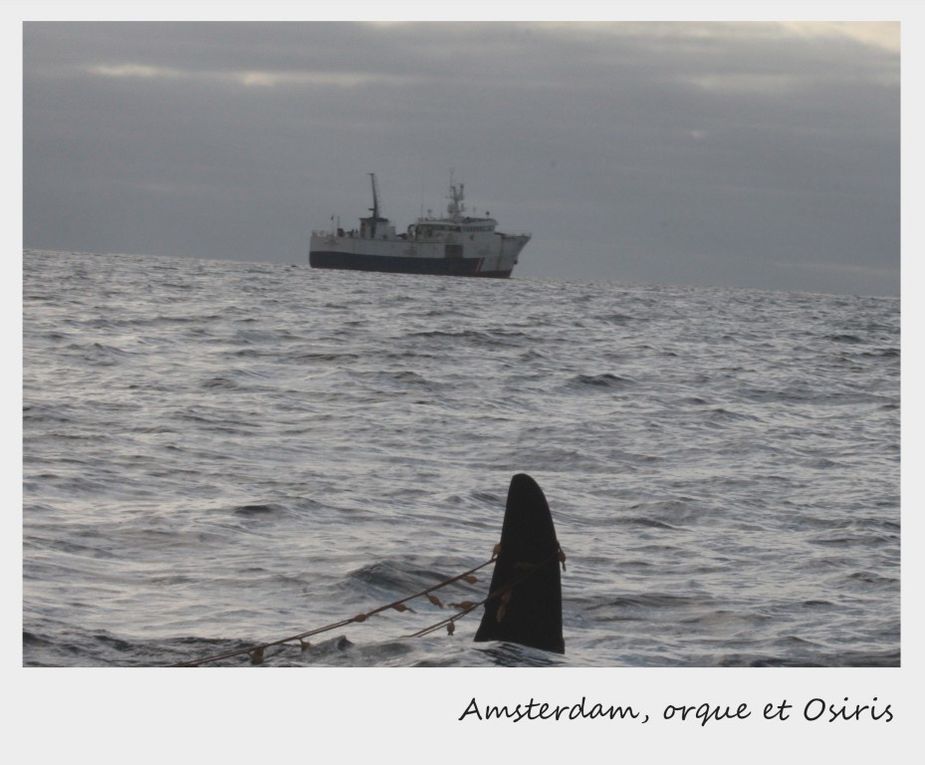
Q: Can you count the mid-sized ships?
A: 1